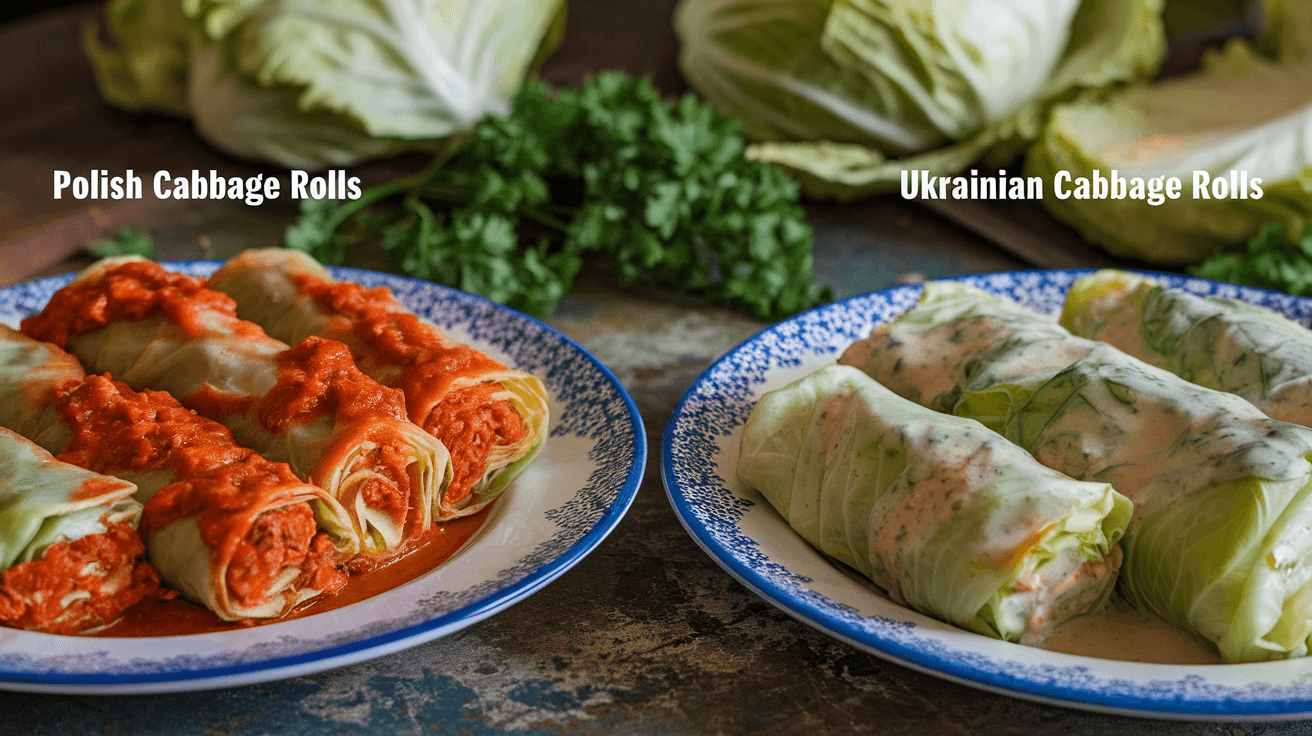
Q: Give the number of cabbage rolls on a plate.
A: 7